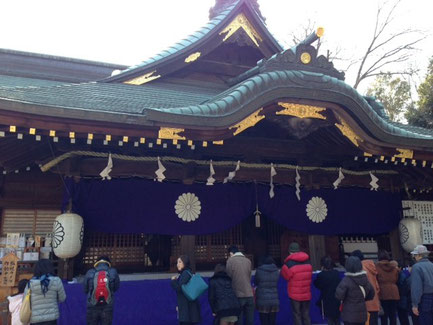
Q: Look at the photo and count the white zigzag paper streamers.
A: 8